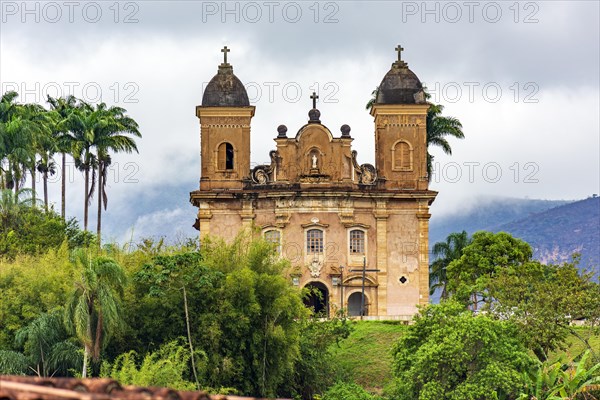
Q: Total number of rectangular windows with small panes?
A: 3